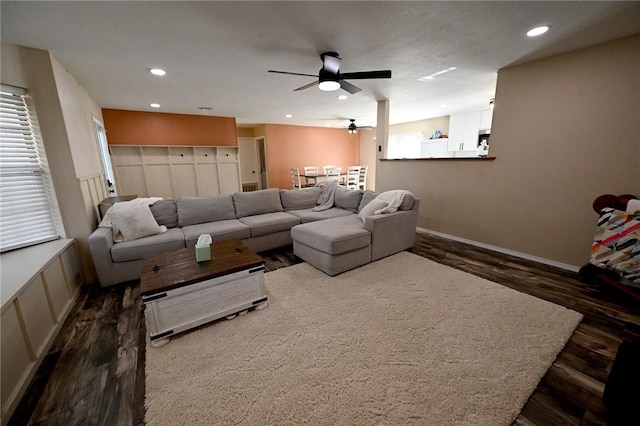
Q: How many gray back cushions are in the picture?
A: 6